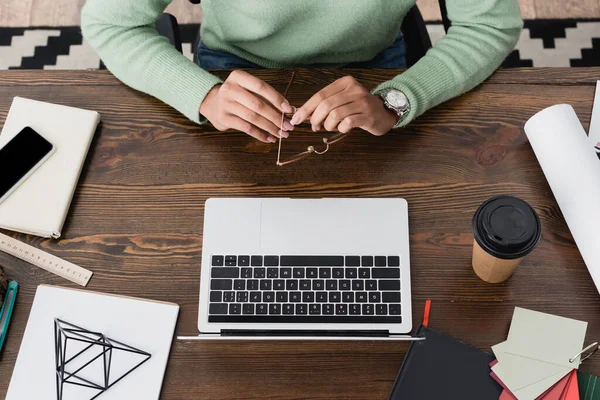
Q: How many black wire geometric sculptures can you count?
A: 1